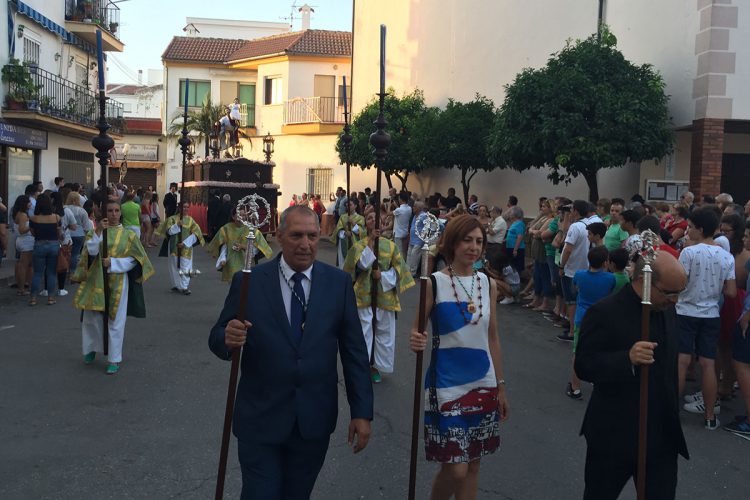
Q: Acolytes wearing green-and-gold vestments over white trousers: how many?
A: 5